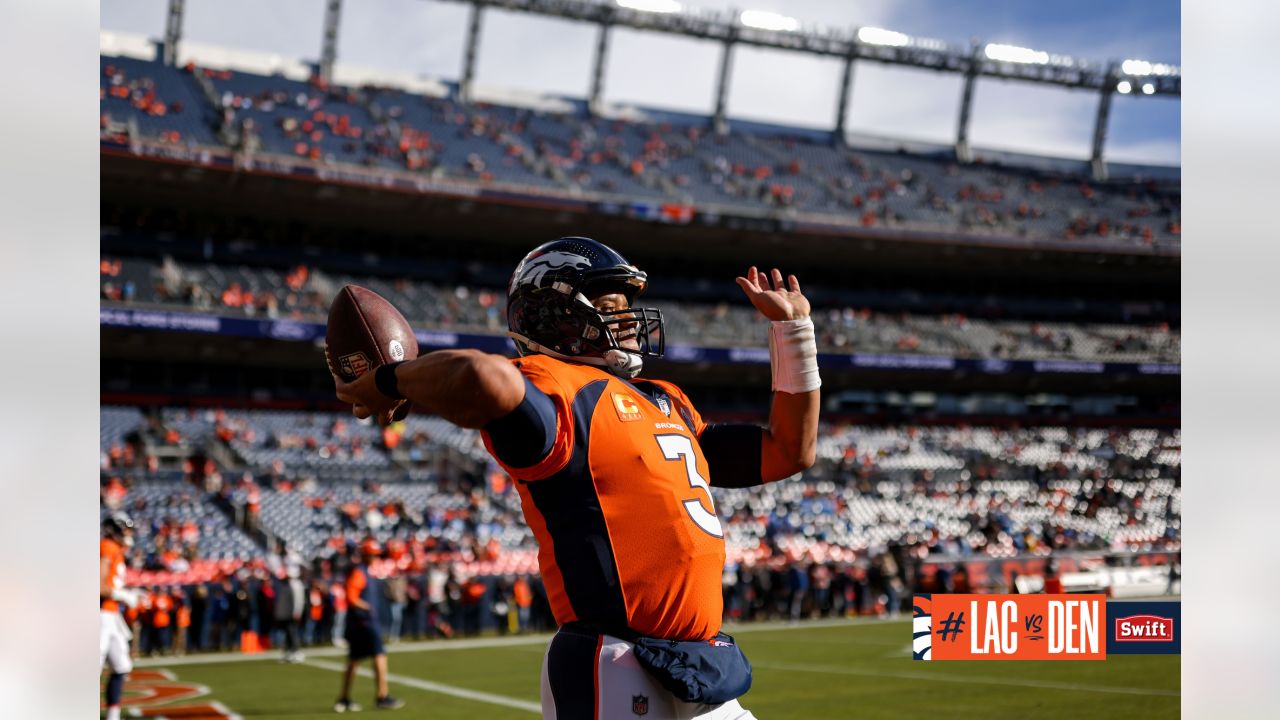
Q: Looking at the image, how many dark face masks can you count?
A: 1